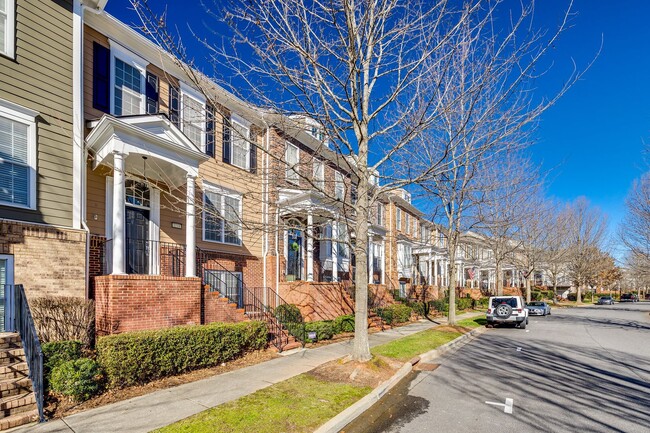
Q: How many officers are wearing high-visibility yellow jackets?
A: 0